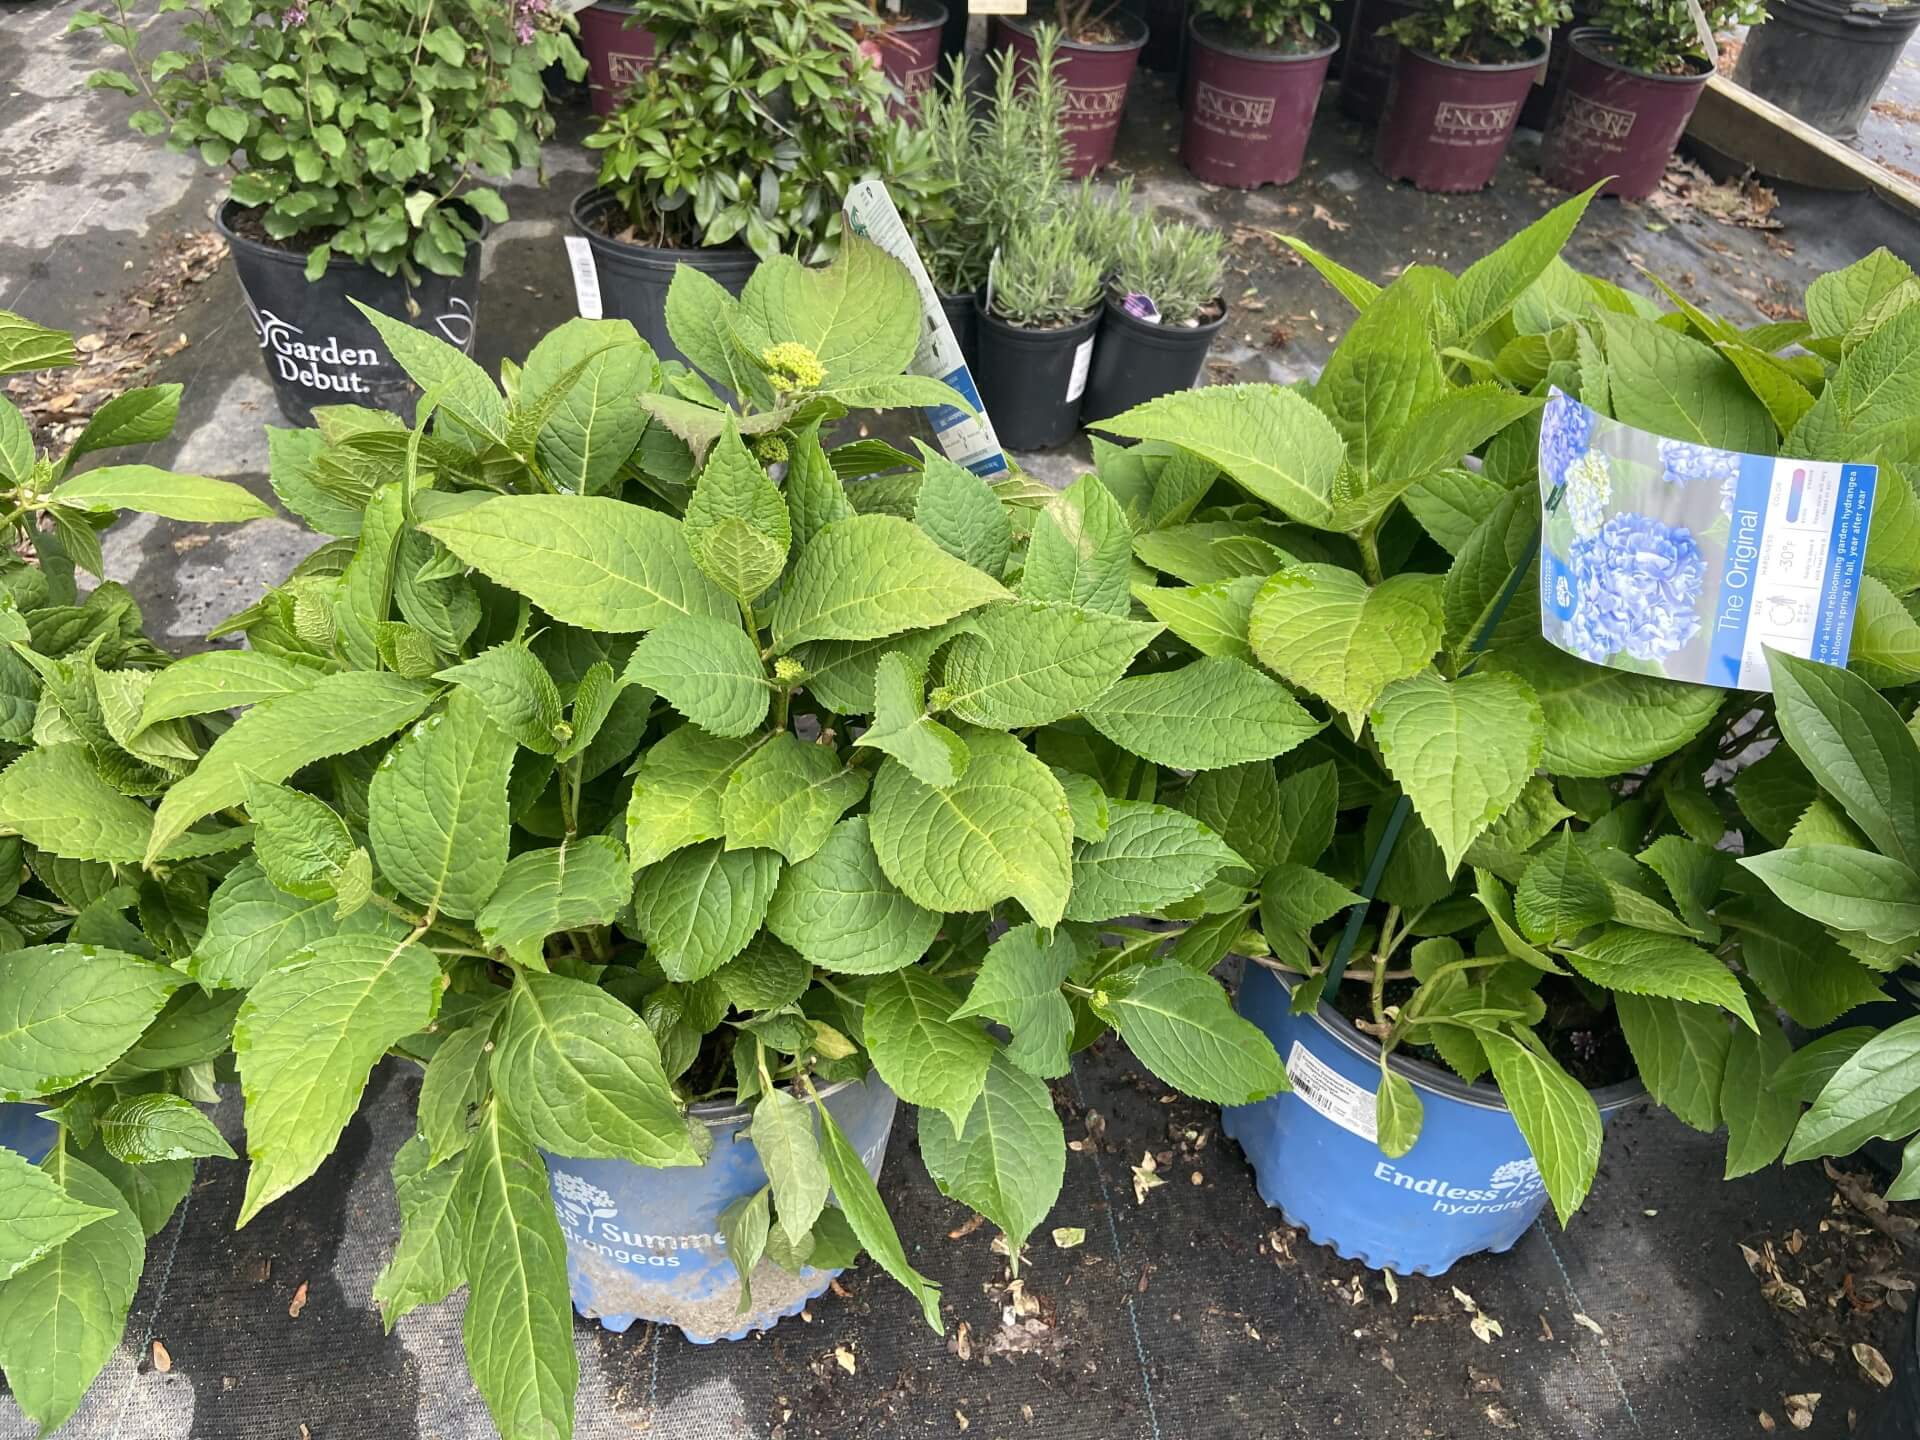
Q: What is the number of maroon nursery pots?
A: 6